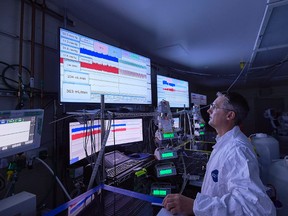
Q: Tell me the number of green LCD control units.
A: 6